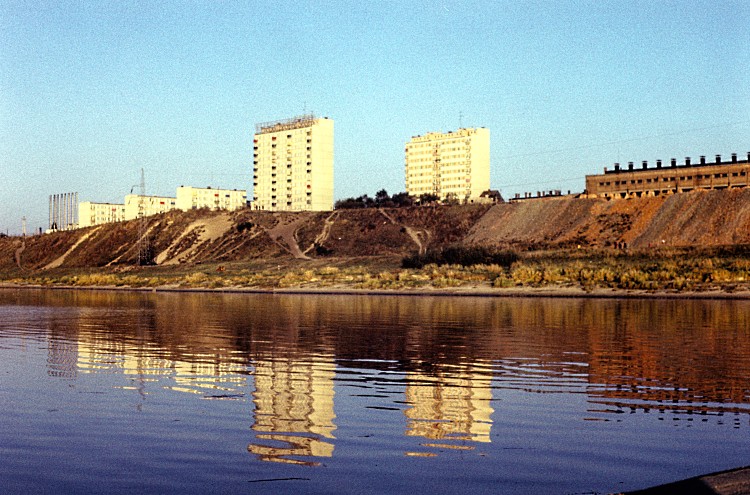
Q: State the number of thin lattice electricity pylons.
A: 1